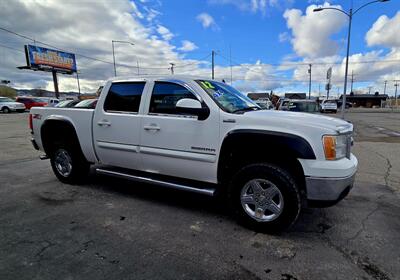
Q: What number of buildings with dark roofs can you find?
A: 3